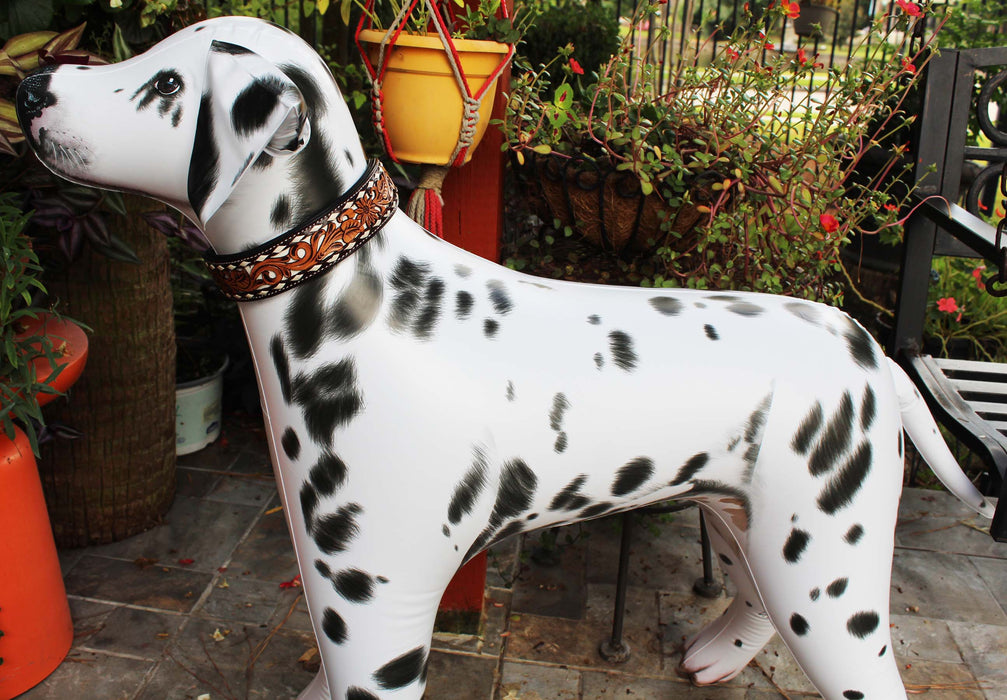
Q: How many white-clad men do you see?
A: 0